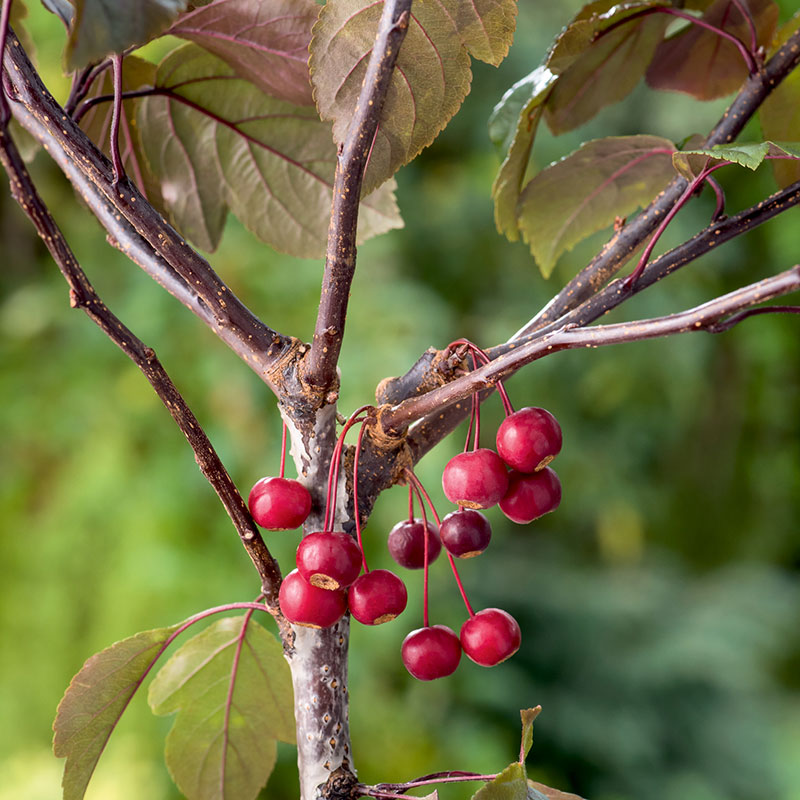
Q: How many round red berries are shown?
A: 11